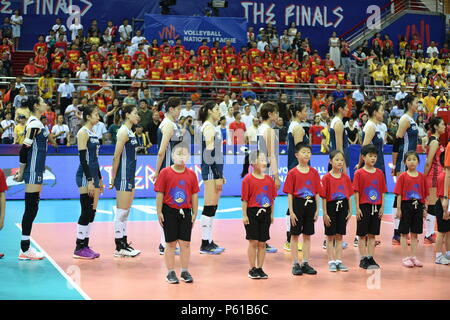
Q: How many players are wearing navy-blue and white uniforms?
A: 10